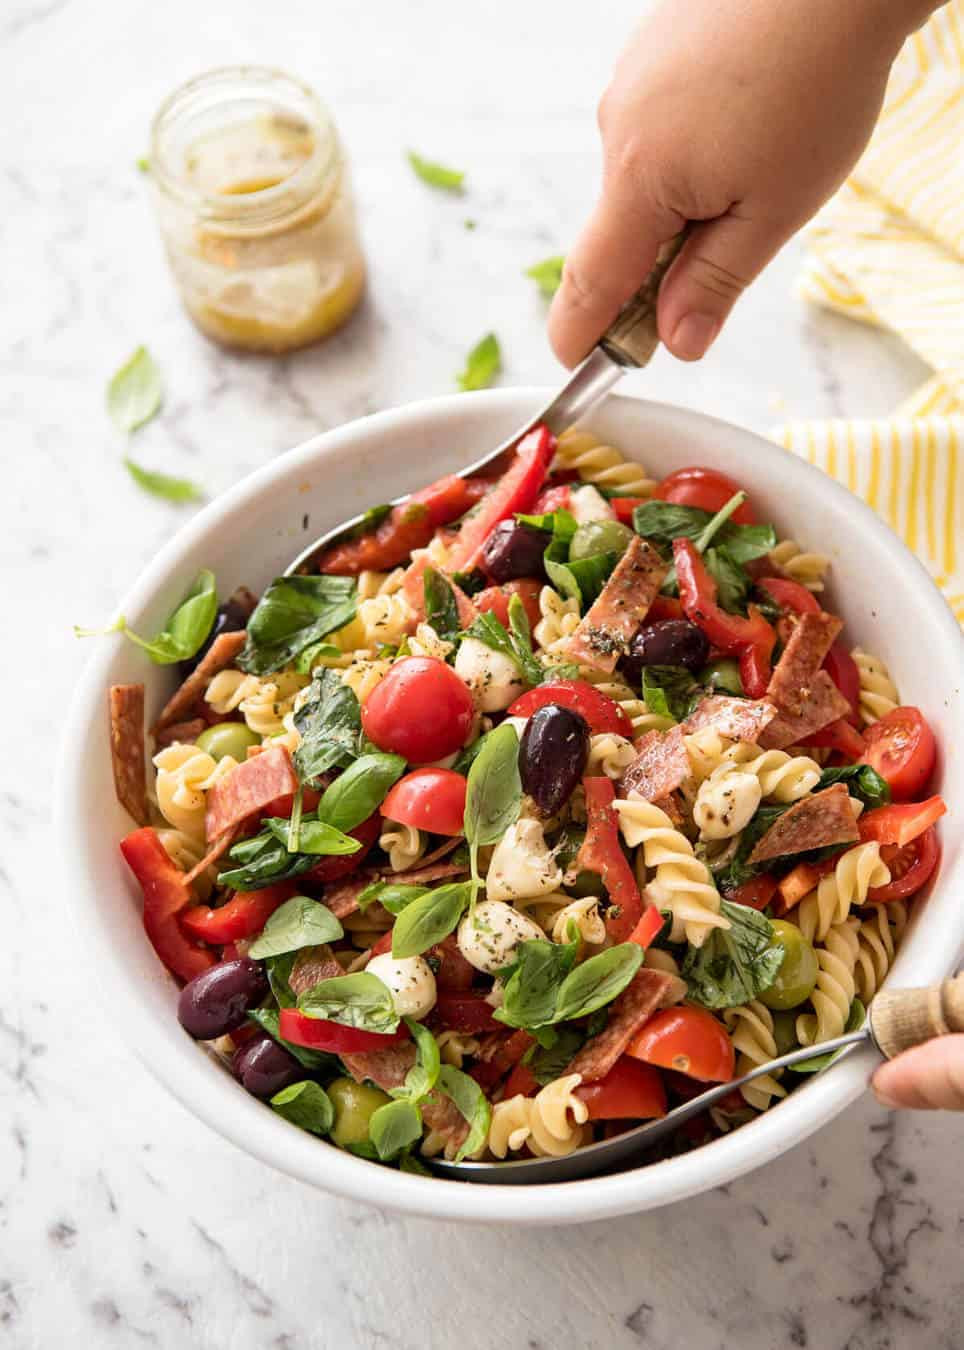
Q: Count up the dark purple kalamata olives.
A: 6